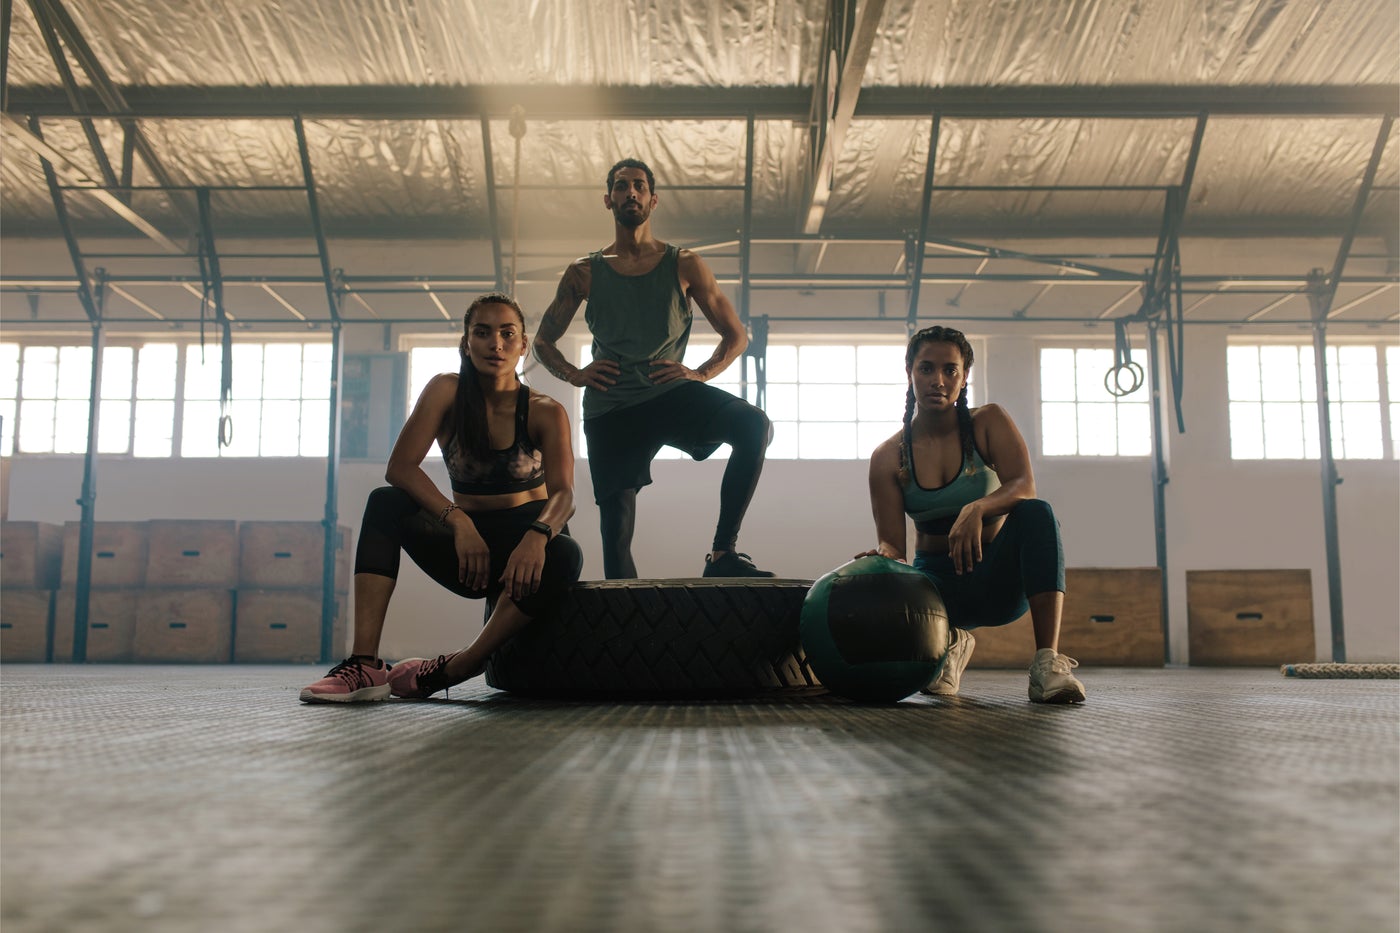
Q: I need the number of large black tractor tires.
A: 1